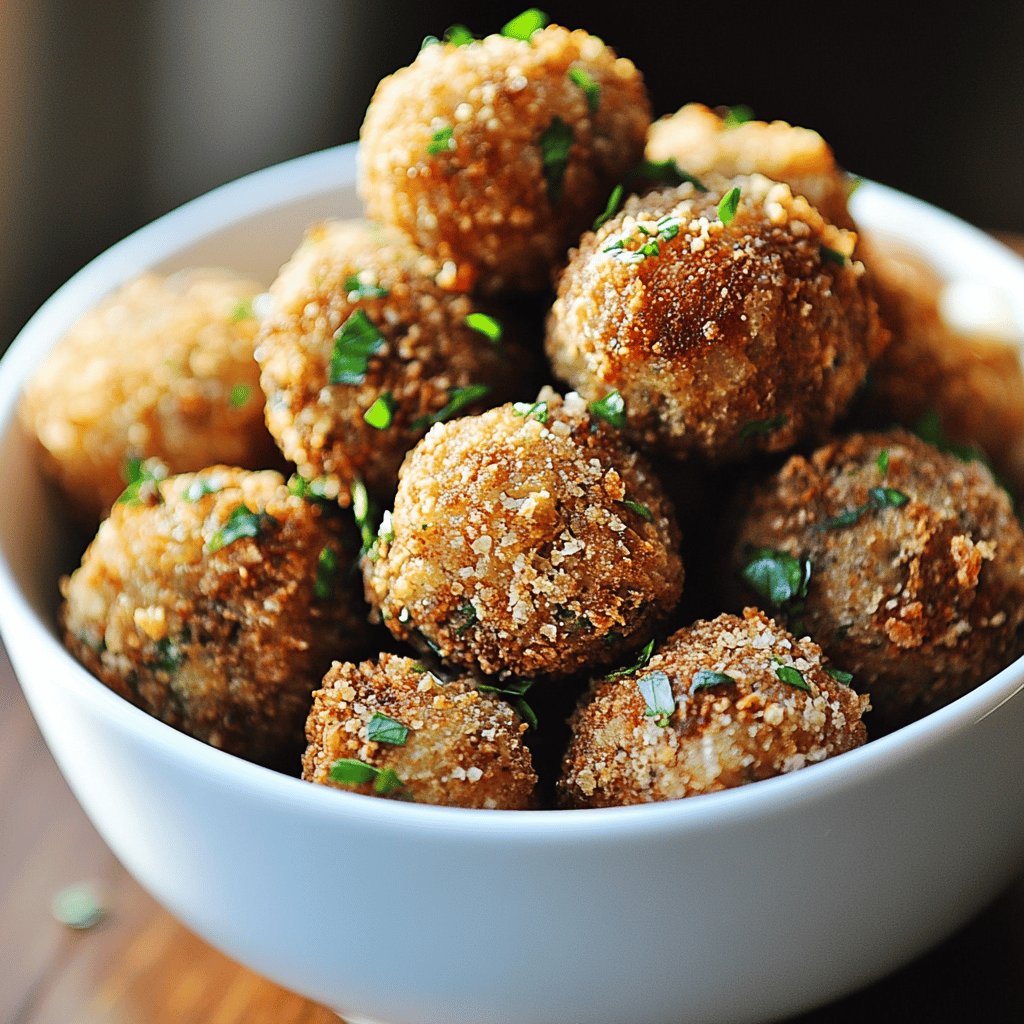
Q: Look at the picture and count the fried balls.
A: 11